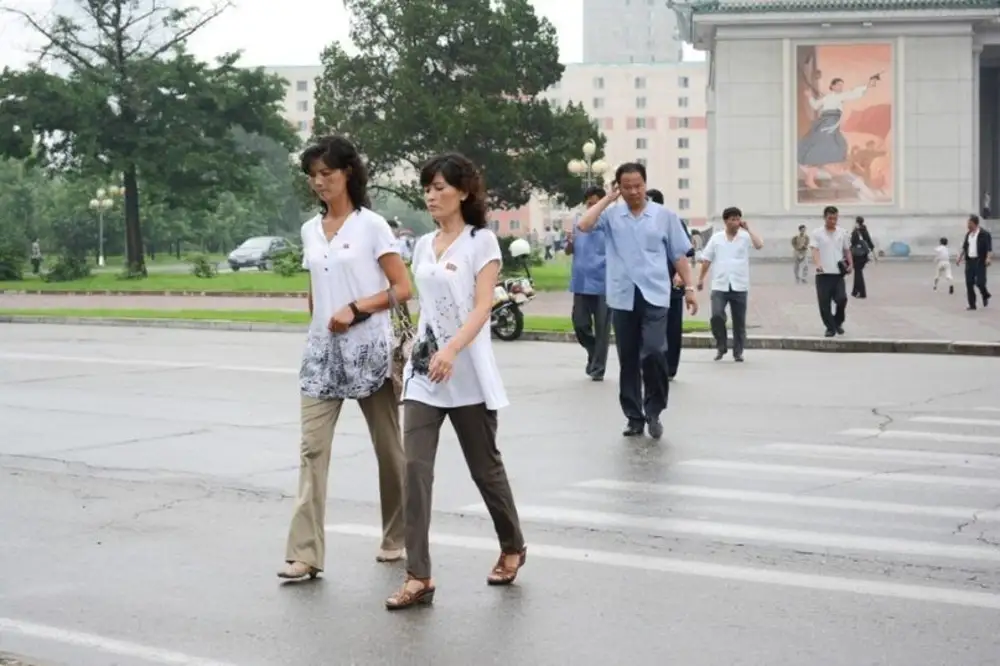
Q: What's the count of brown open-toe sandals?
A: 2